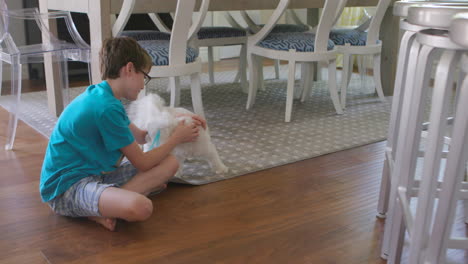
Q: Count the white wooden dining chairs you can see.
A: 6